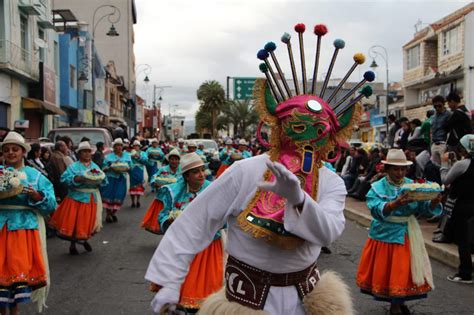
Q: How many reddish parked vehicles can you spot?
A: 1